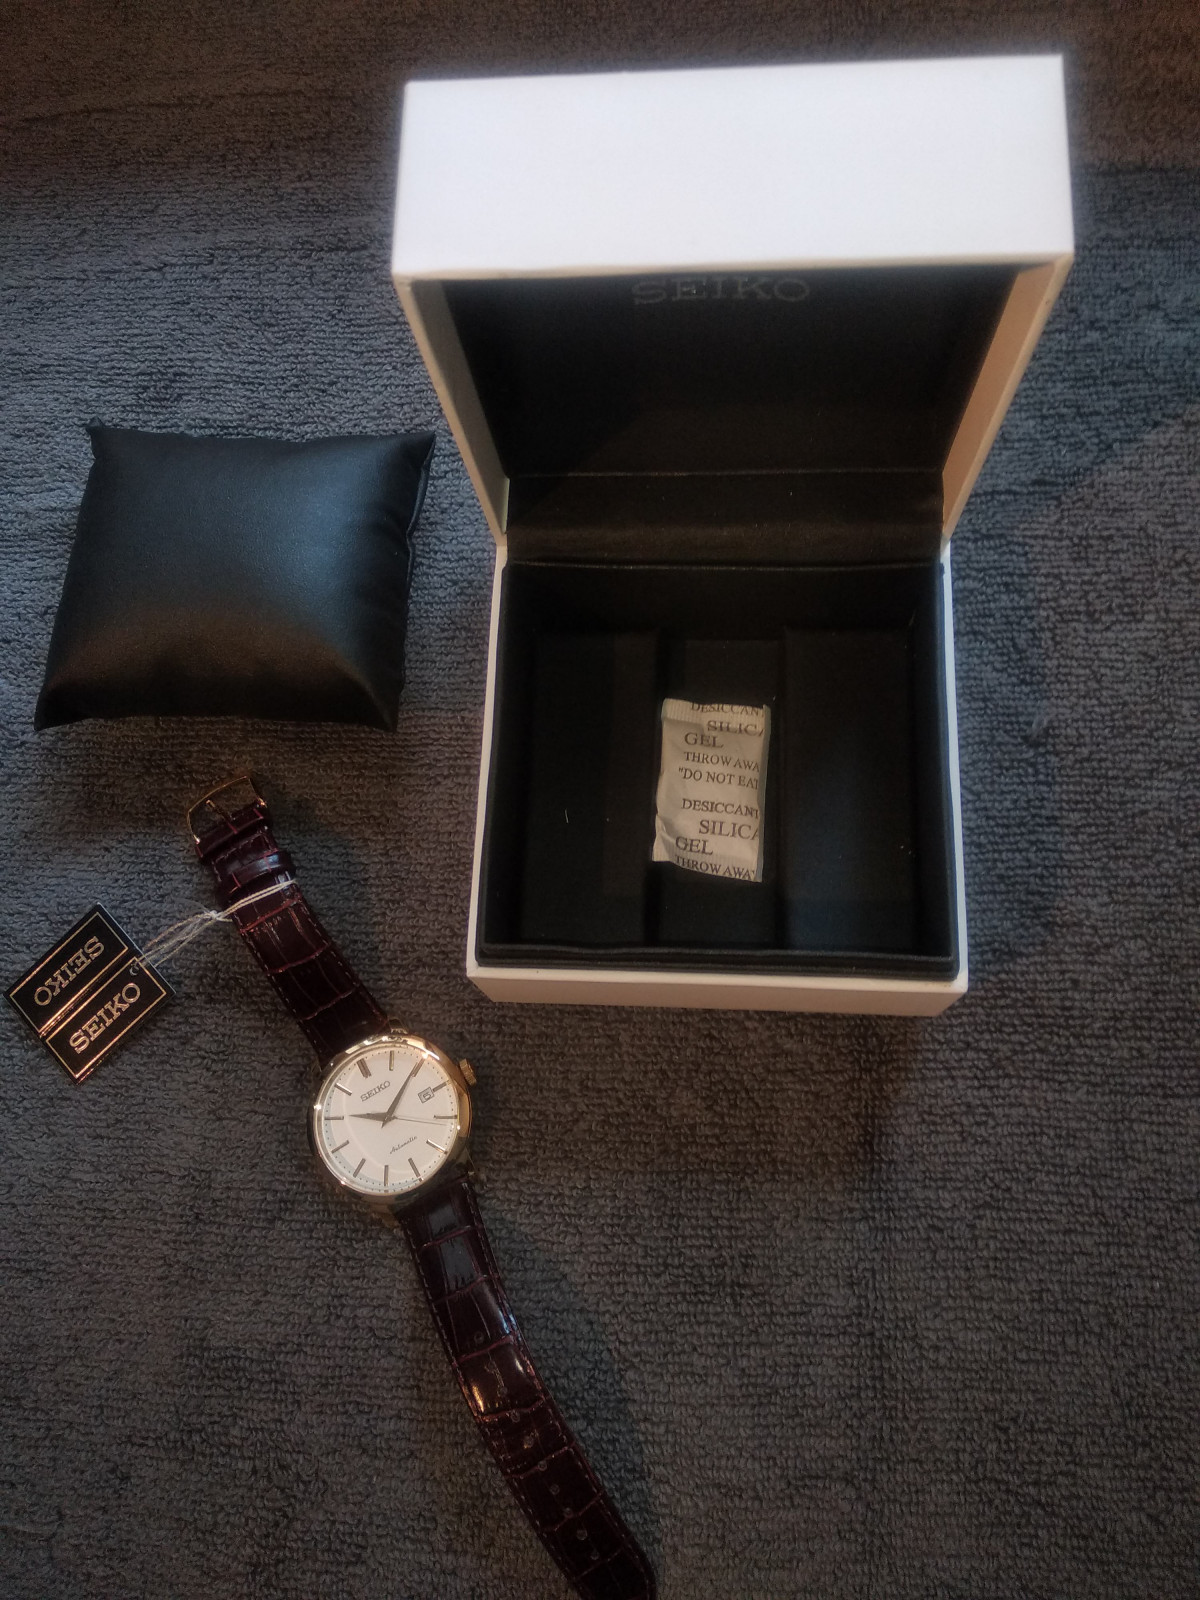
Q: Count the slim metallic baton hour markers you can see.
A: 12